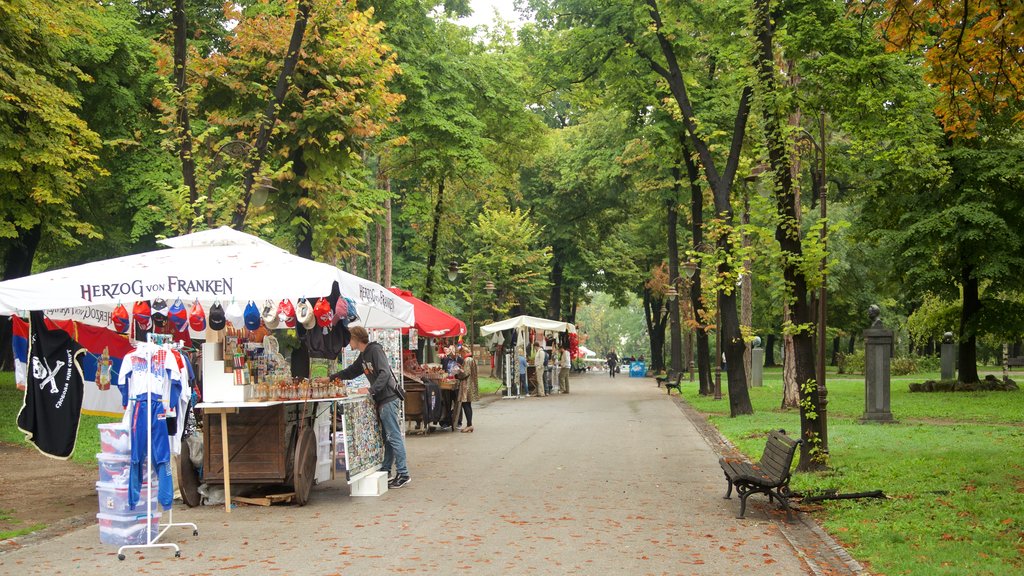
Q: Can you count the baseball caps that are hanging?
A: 14